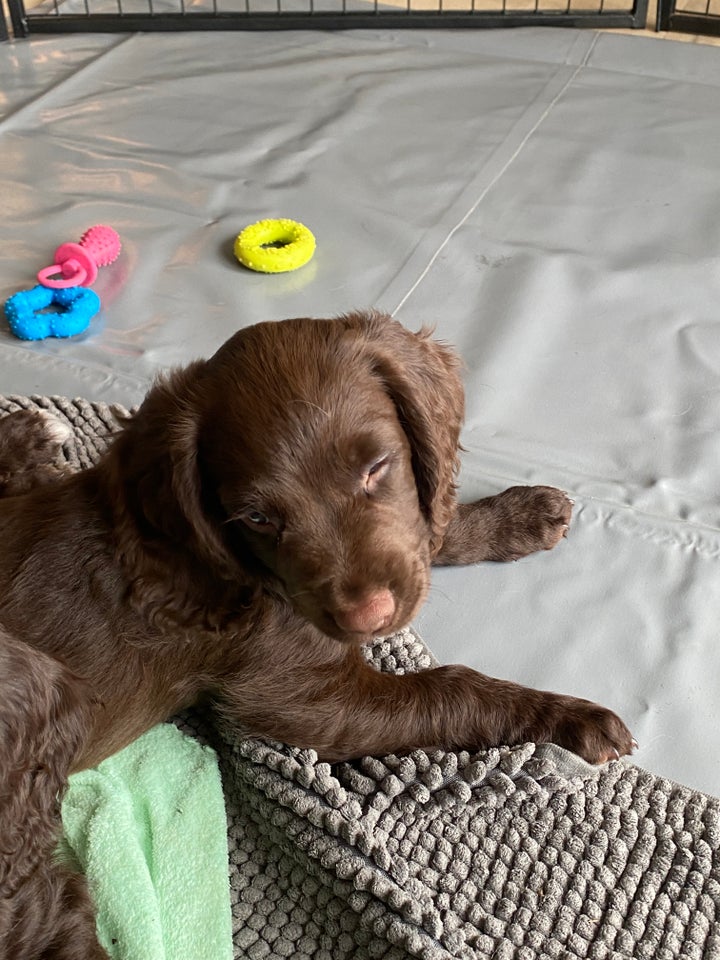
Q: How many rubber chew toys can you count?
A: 3